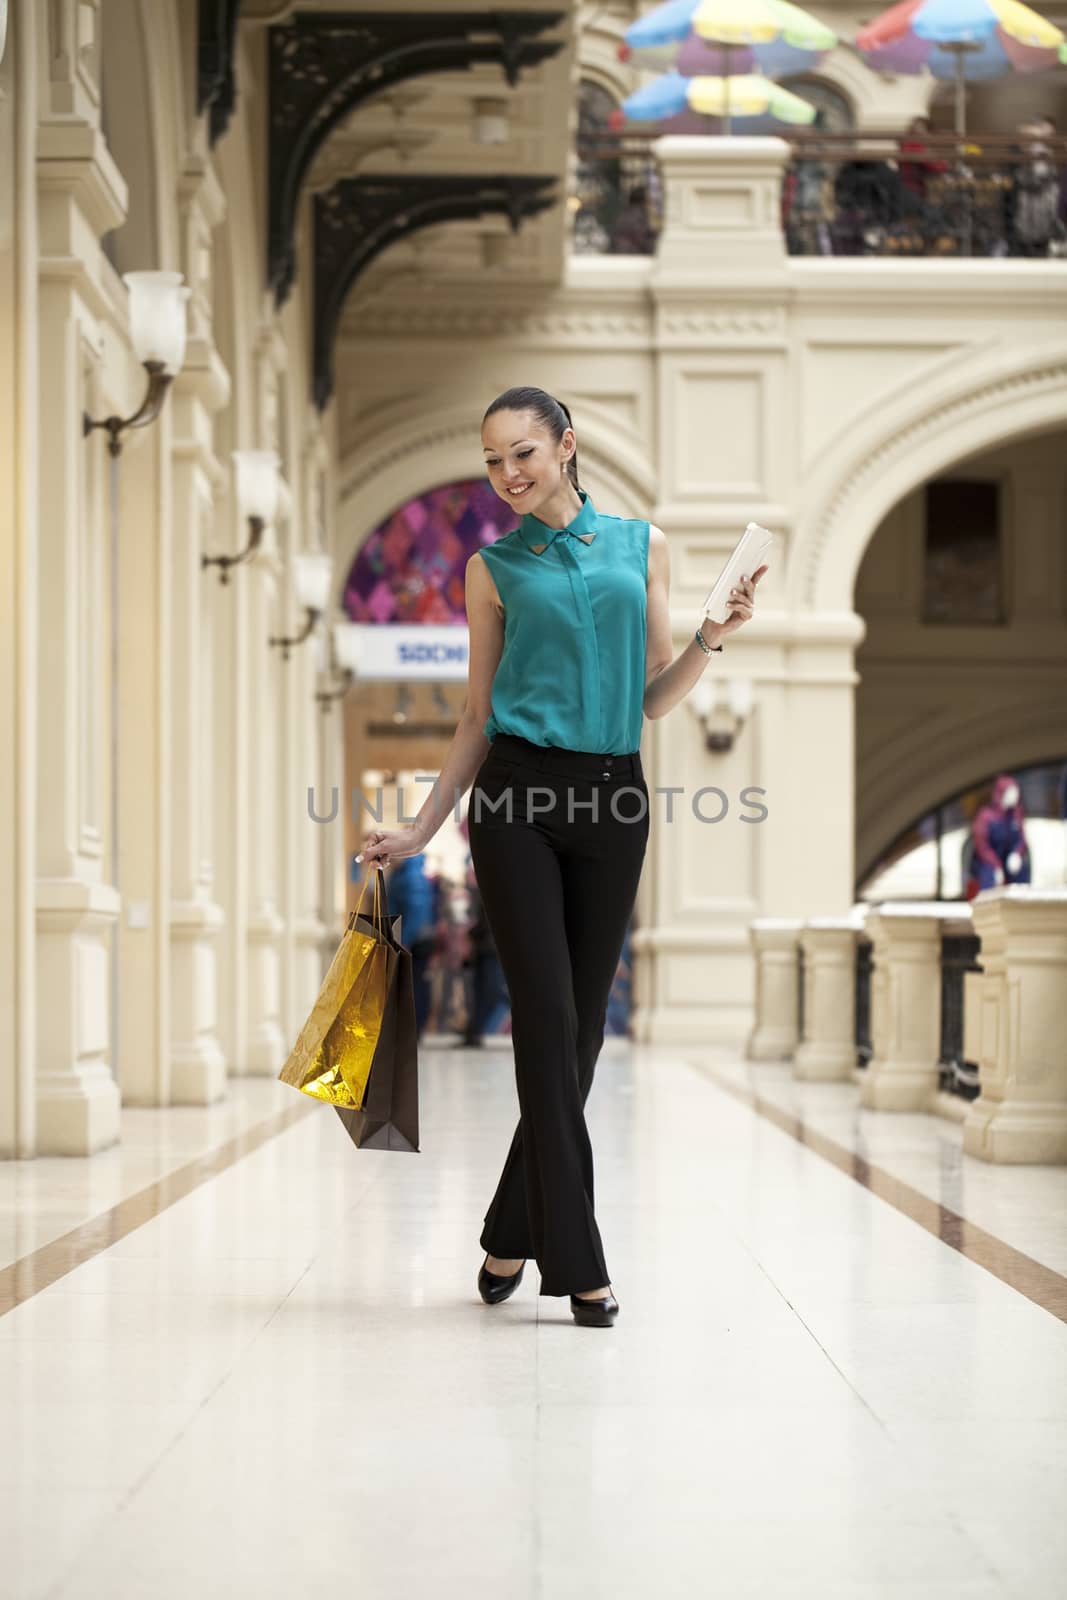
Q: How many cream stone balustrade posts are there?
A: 4